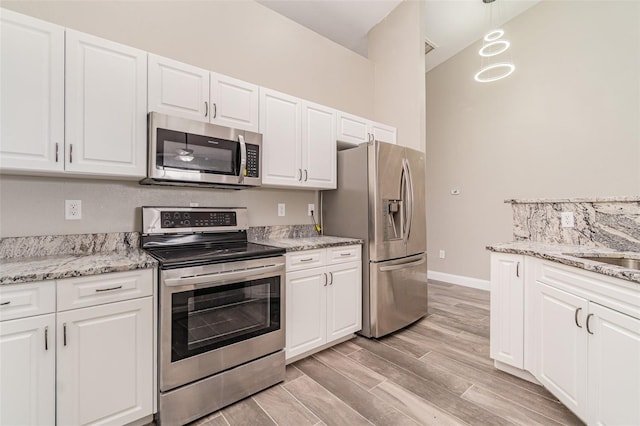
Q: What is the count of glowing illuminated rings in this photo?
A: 3